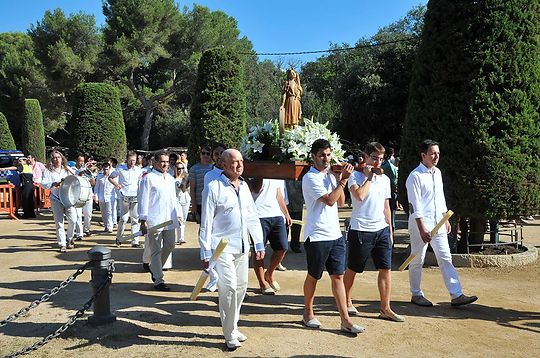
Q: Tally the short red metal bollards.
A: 0